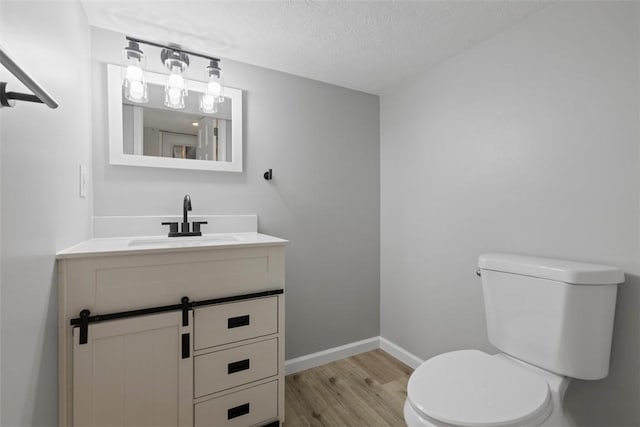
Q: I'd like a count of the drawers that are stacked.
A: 3